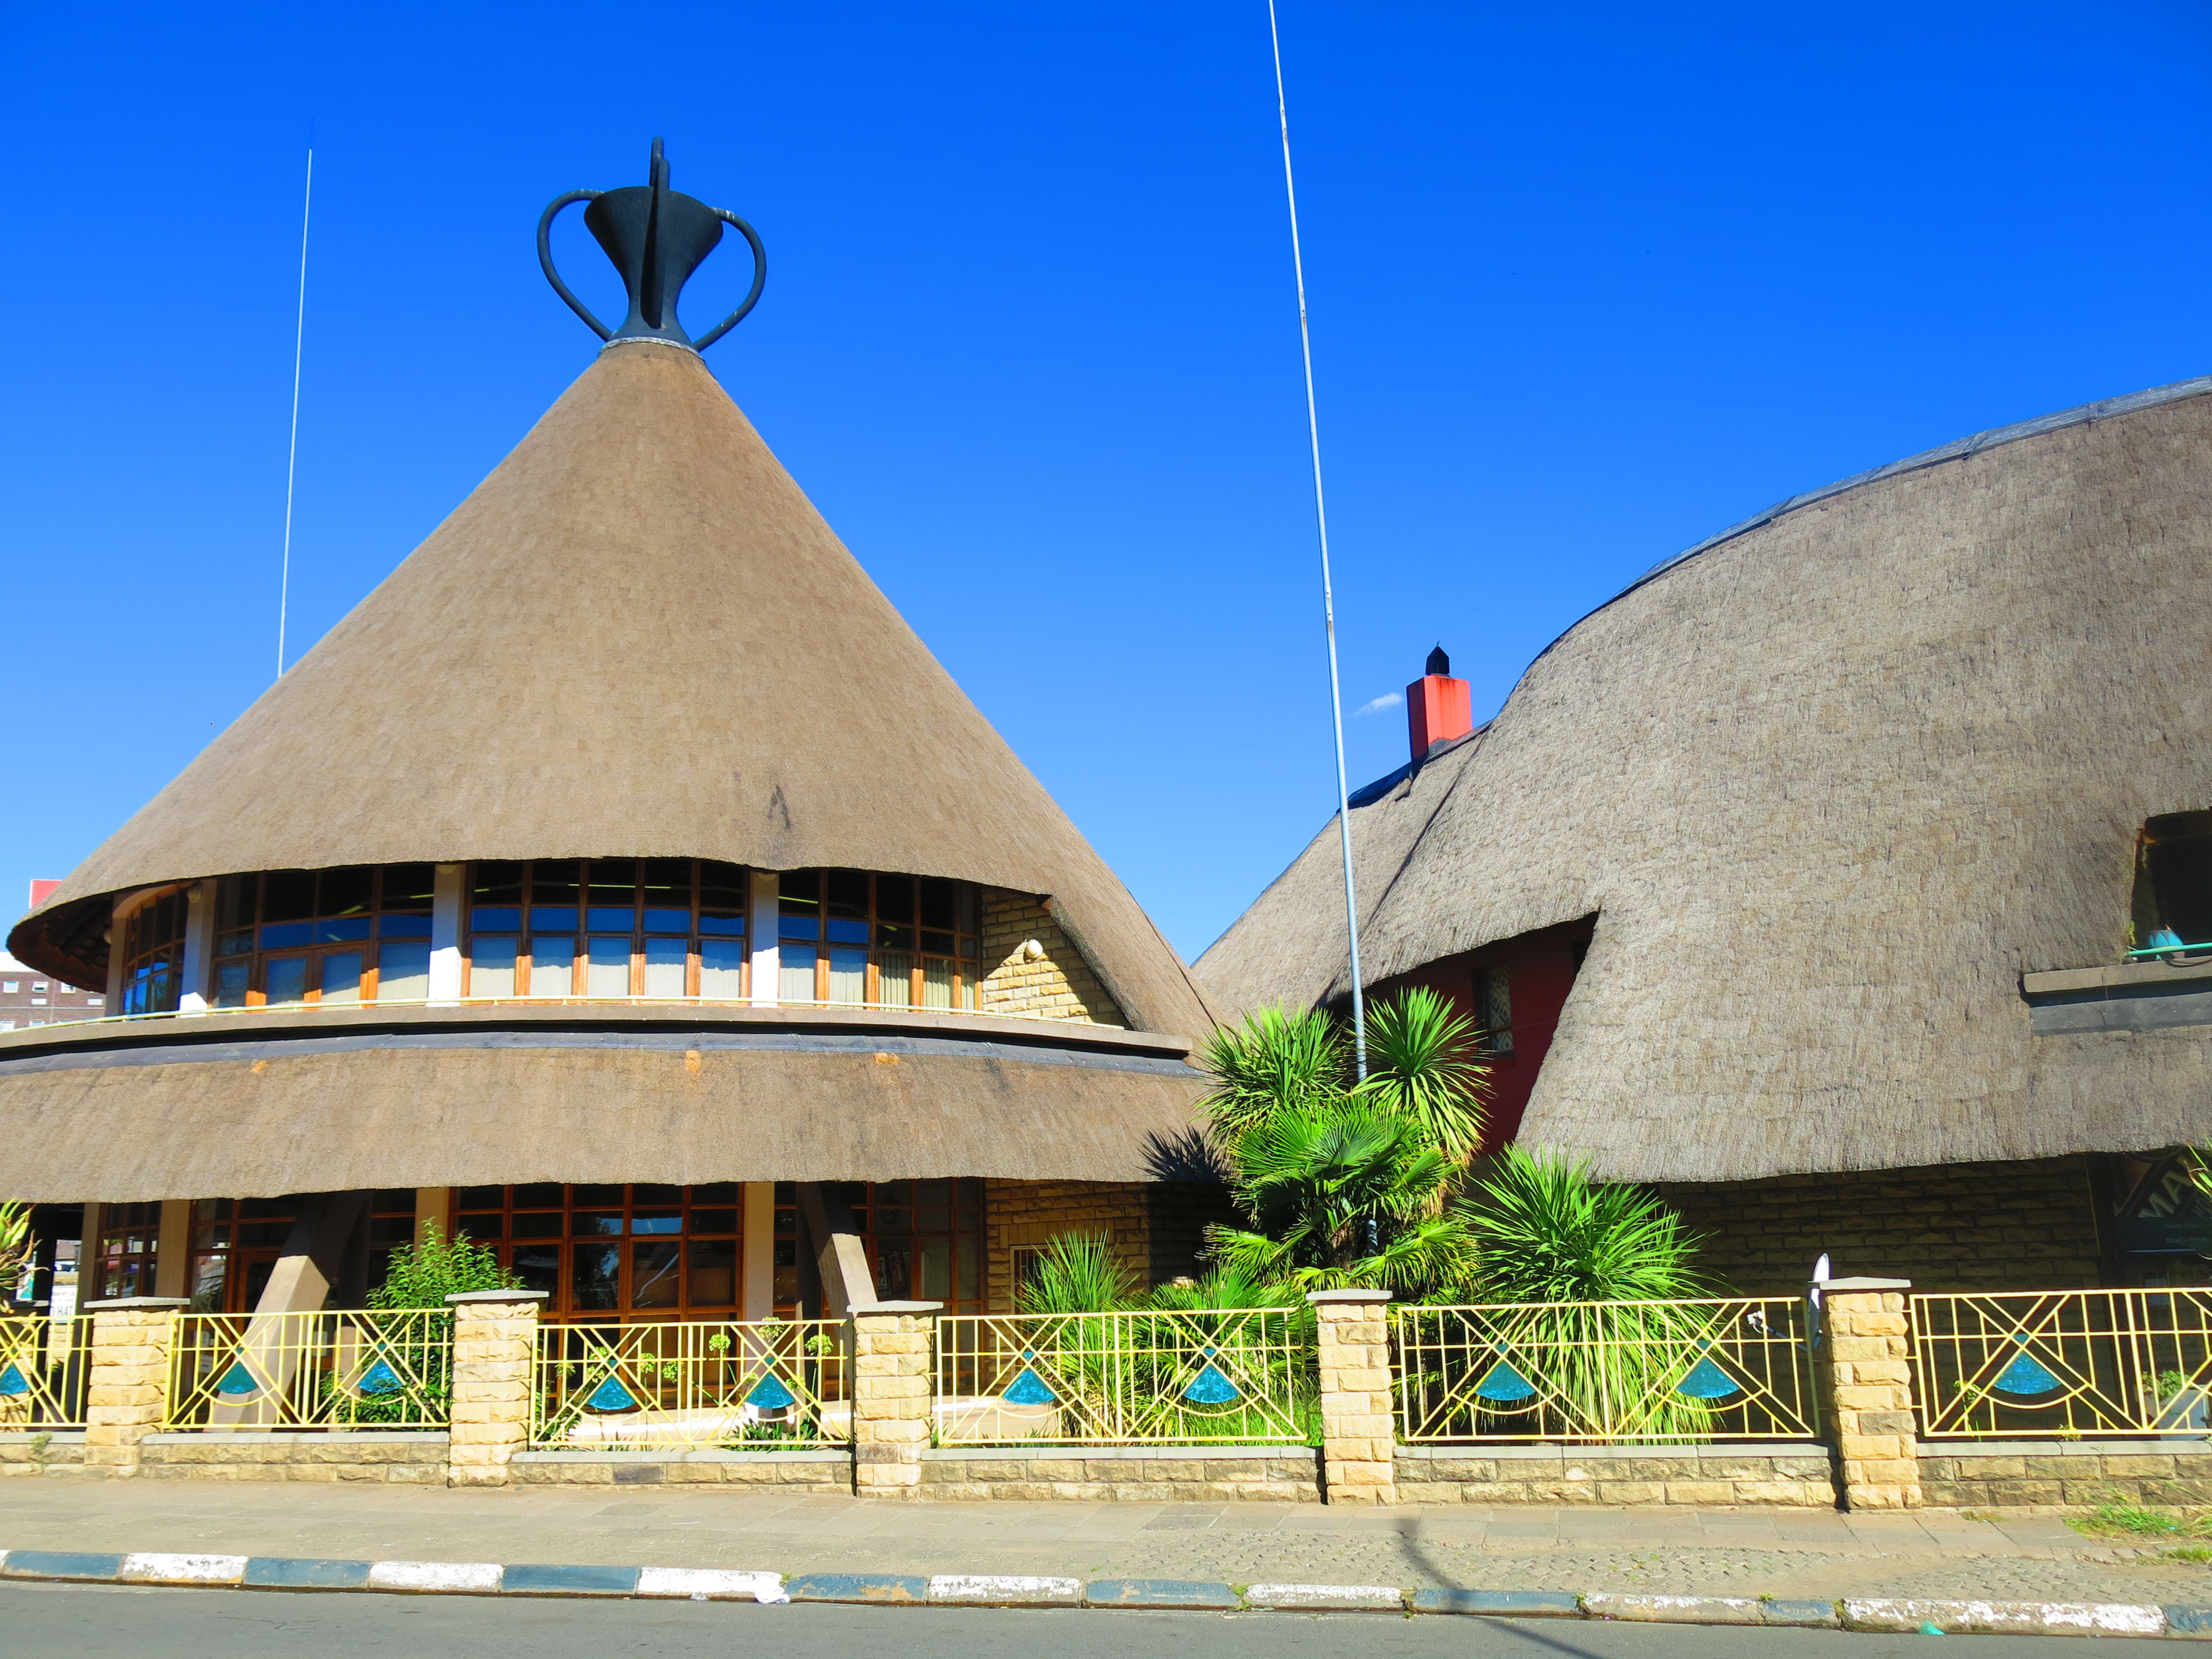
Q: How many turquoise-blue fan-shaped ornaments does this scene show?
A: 10